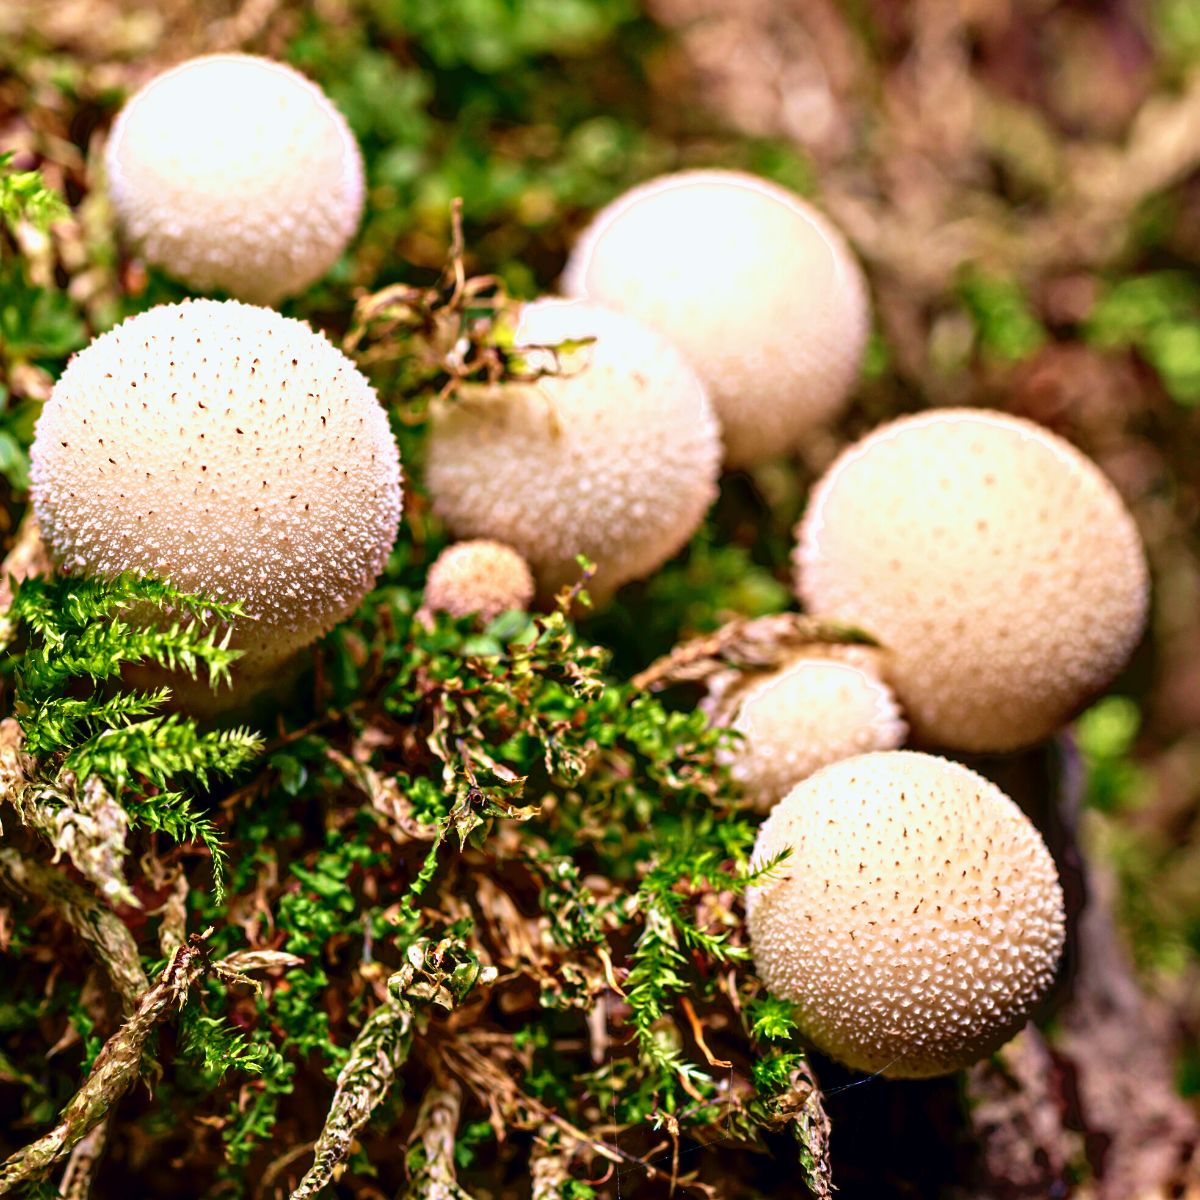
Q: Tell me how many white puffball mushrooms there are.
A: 8